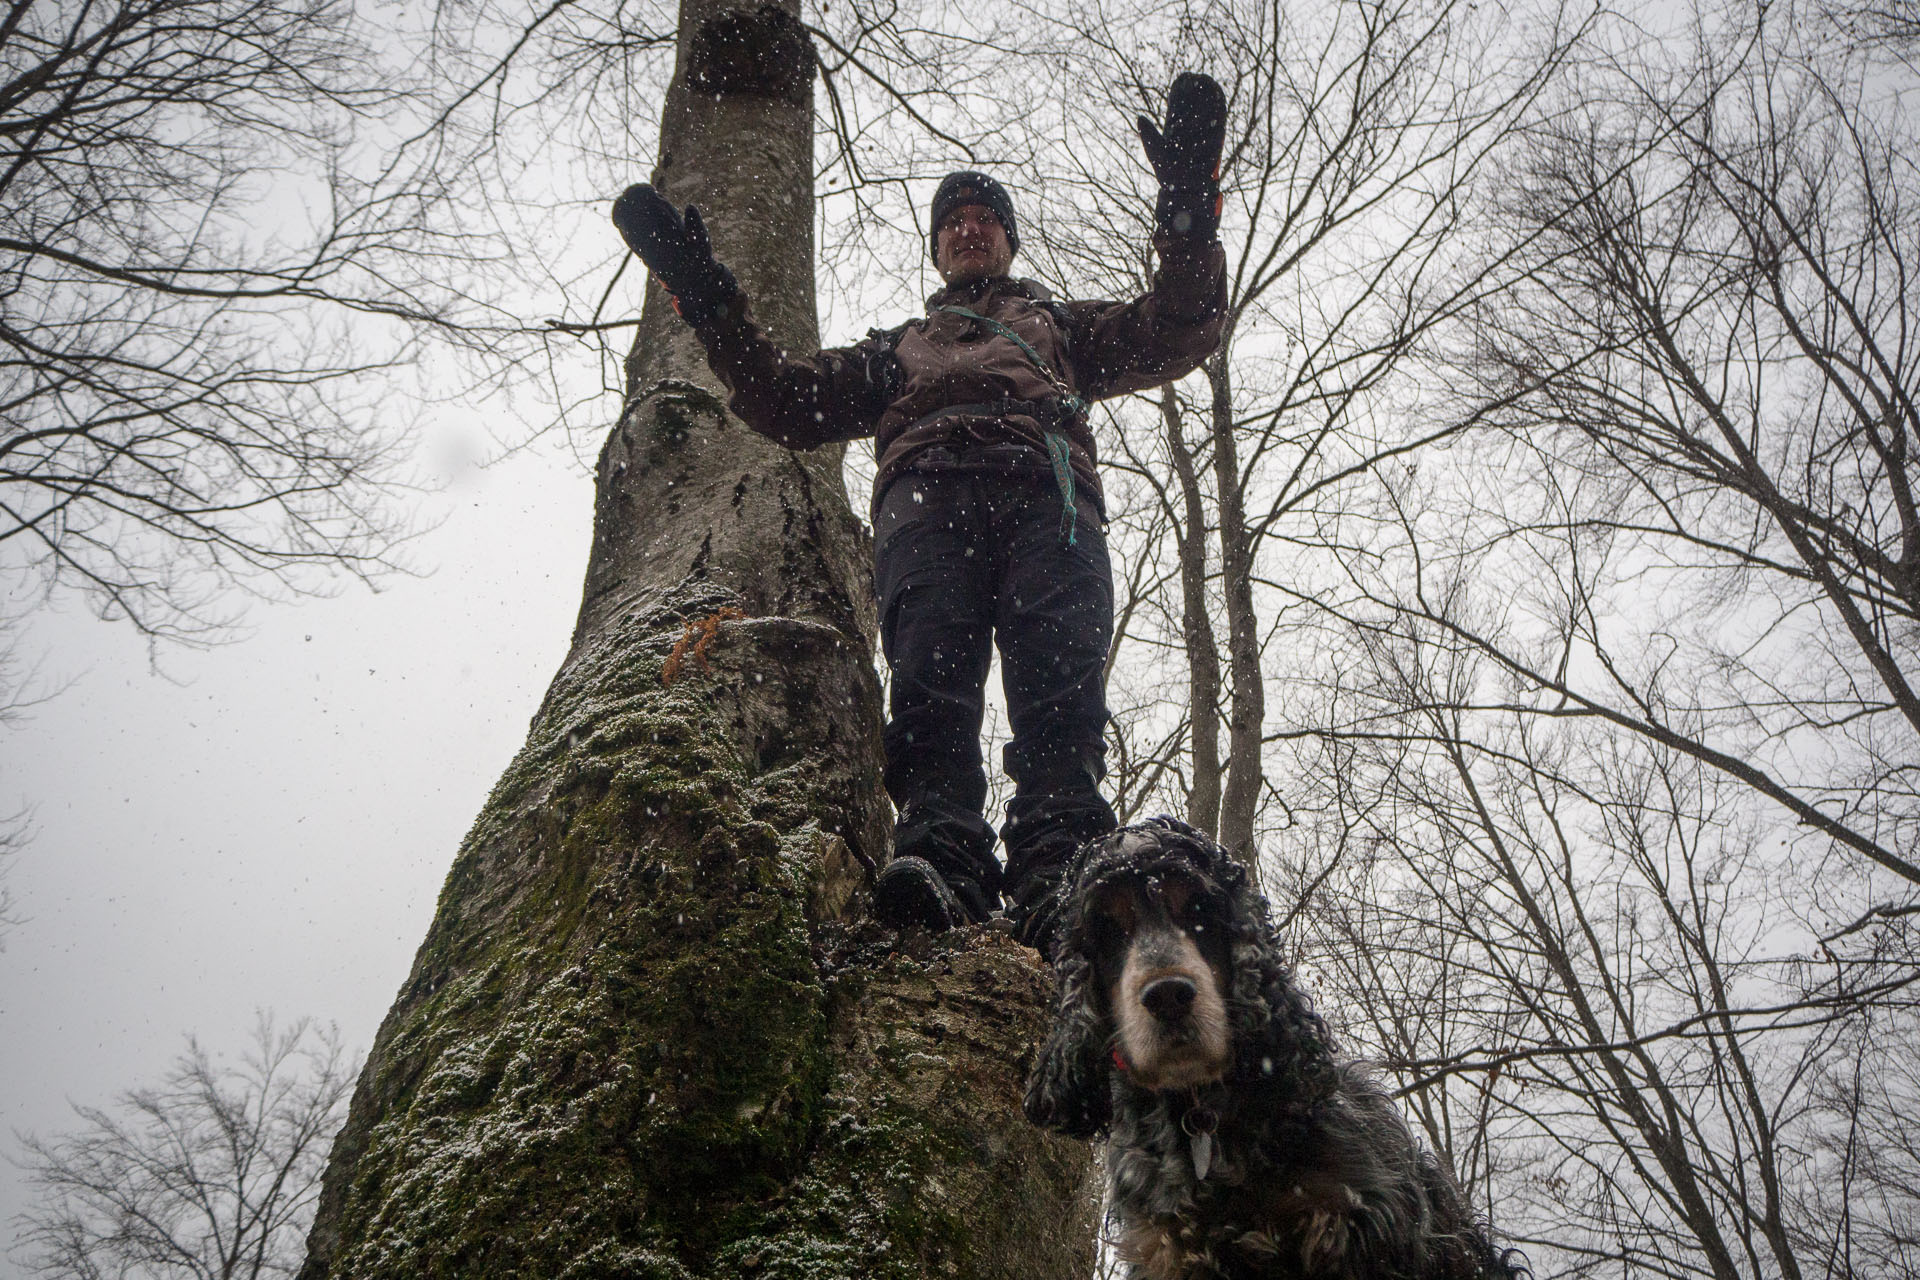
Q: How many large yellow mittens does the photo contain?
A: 0